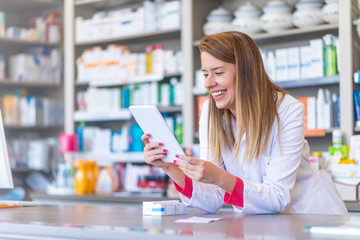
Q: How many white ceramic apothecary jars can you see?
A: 5